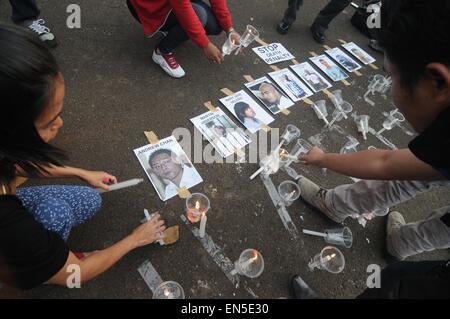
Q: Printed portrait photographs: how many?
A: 9